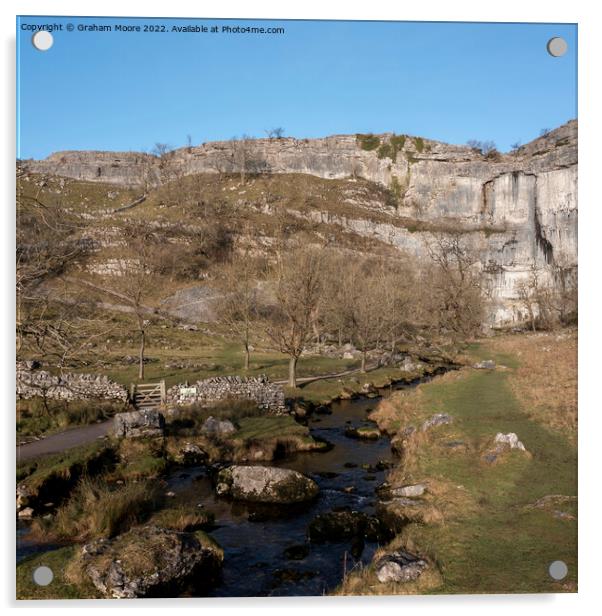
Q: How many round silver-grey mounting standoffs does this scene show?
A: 4